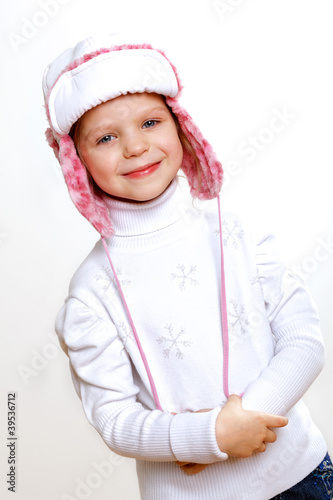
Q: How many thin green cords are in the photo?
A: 0